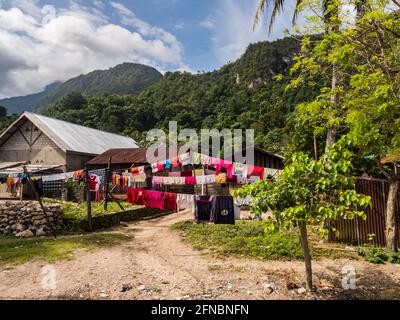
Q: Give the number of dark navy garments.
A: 2